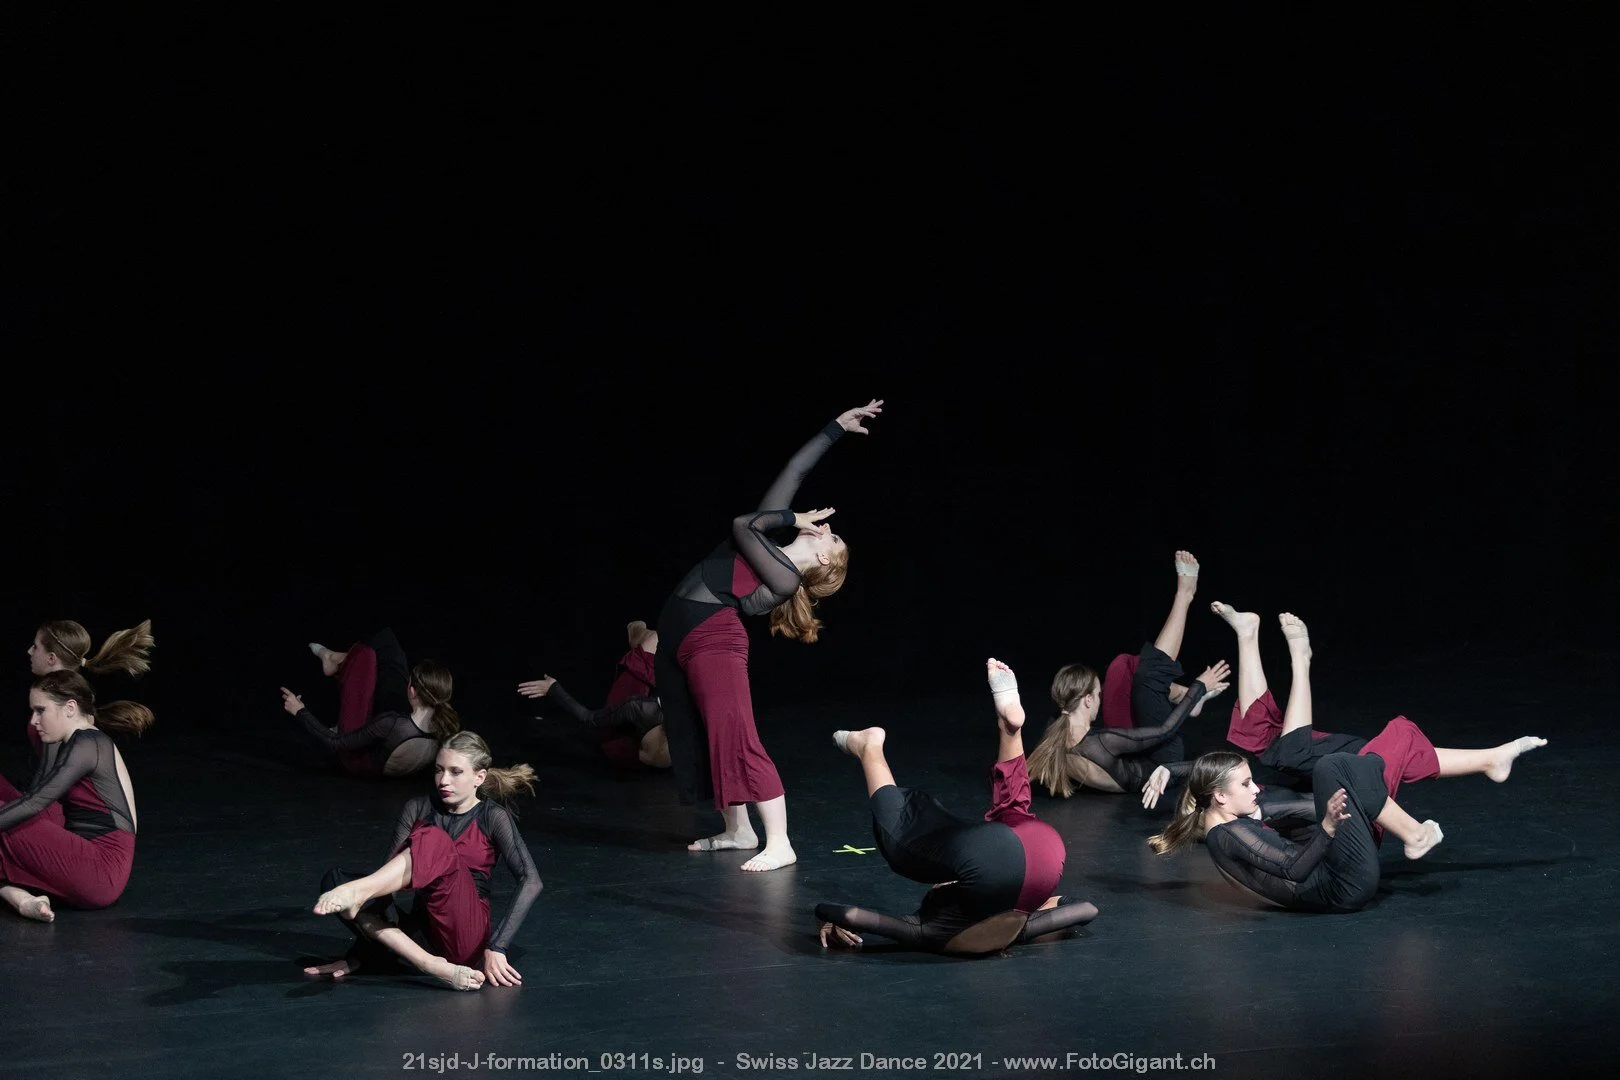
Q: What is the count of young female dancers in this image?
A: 10